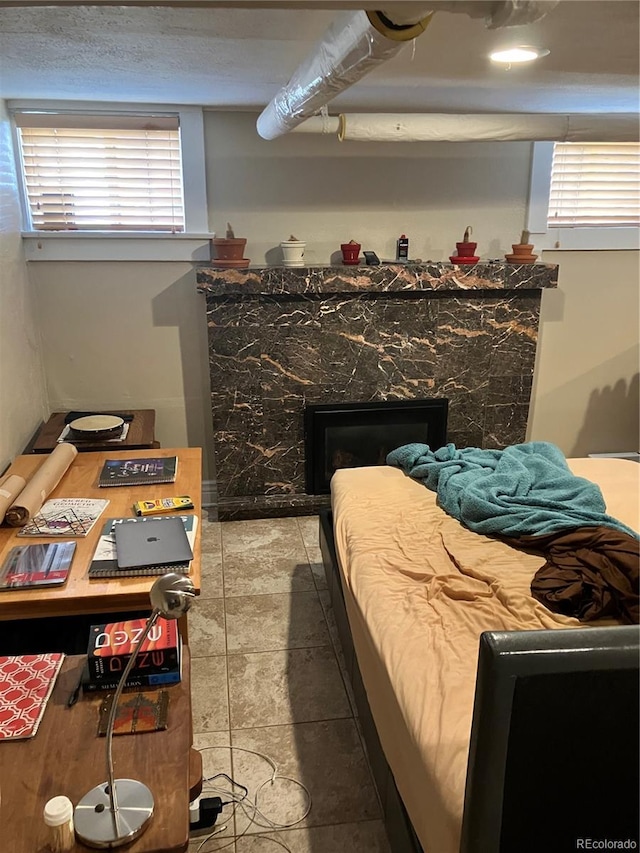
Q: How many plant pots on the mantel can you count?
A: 5